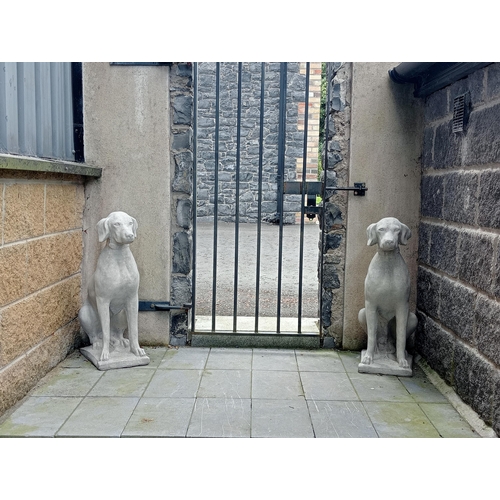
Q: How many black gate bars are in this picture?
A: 7